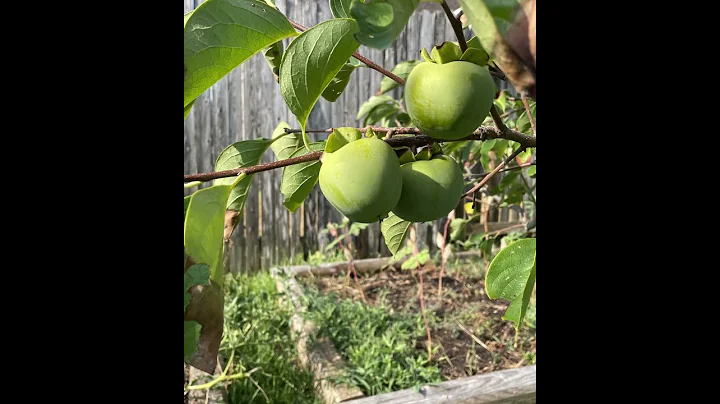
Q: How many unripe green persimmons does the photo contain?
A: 3